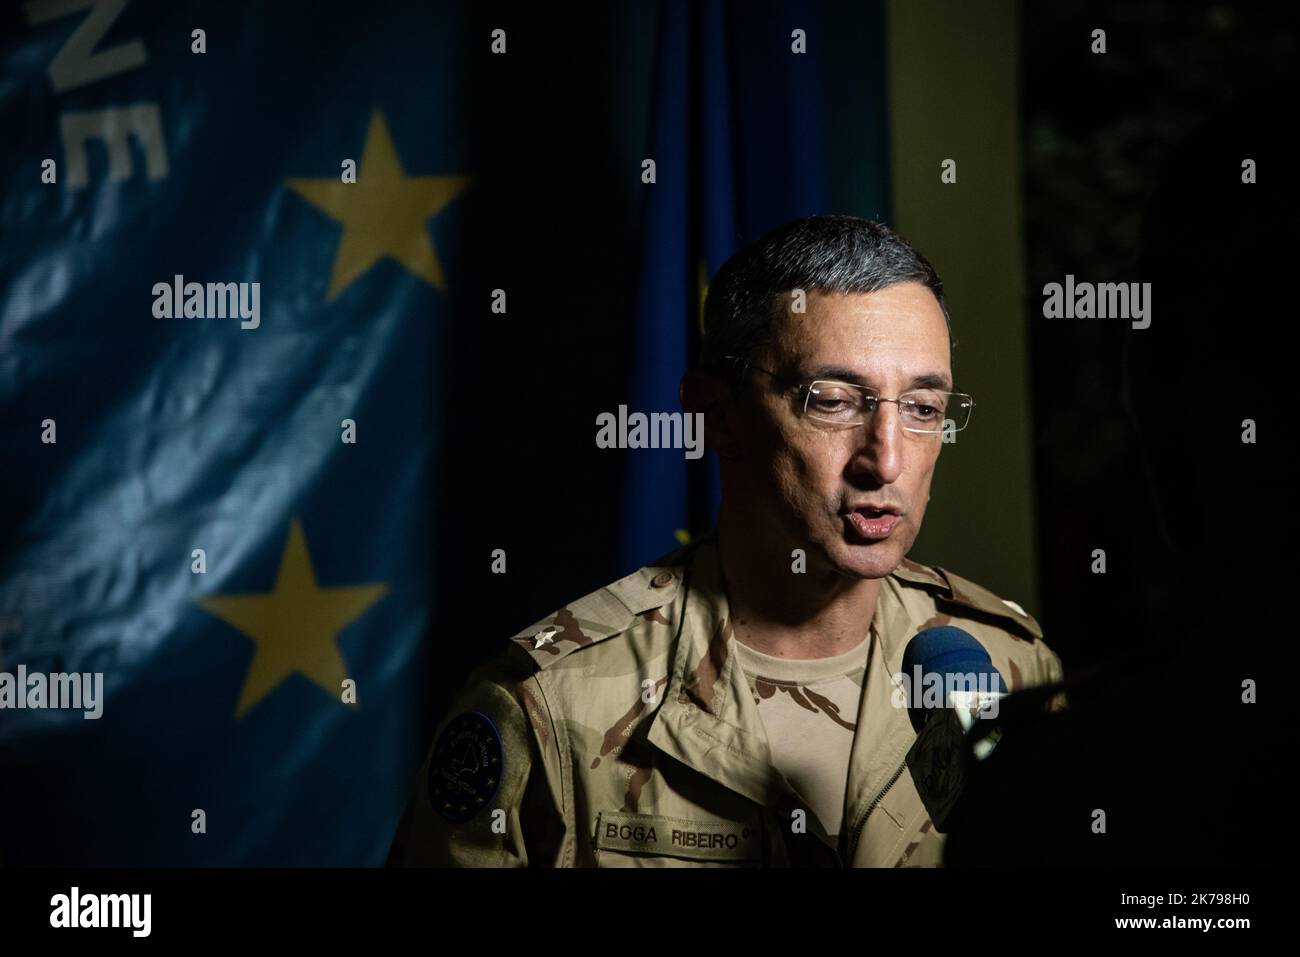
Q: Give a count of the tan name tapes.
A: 1